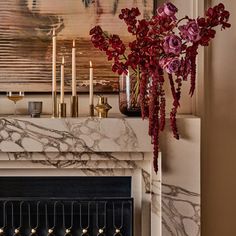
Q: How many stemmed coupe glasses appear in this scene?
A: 1